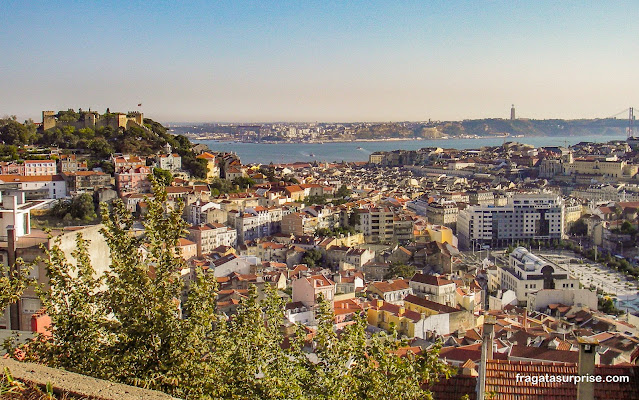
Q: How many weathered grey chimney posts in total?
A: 2